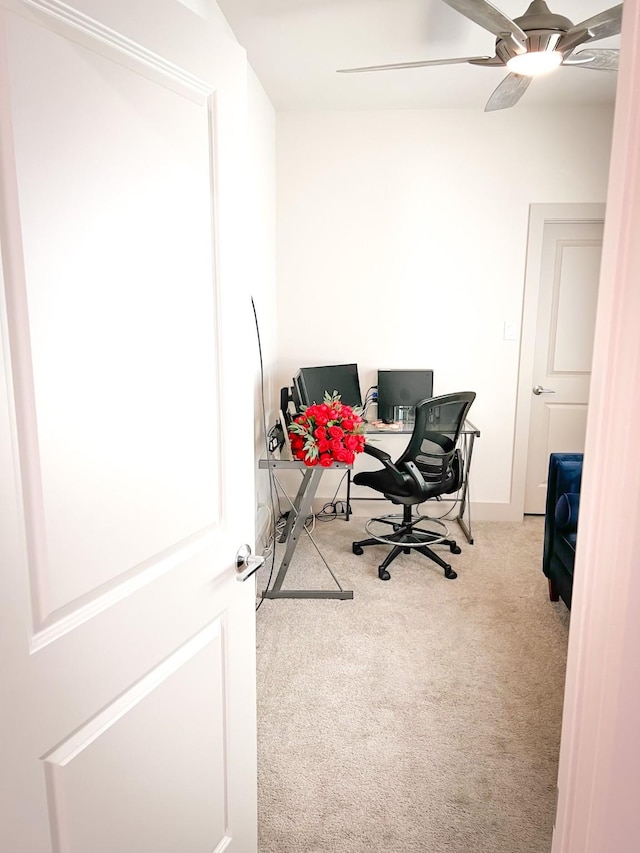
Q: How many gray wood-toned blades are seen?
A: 5